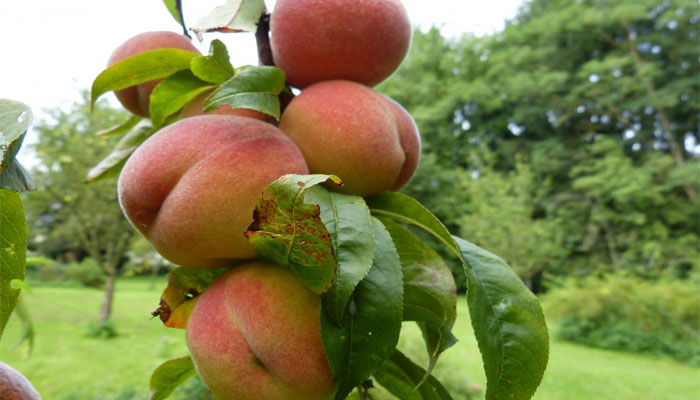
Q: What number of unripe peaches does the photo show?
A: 0